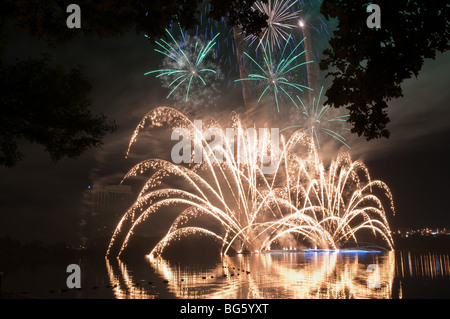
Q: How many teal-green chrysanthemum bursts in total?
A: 3